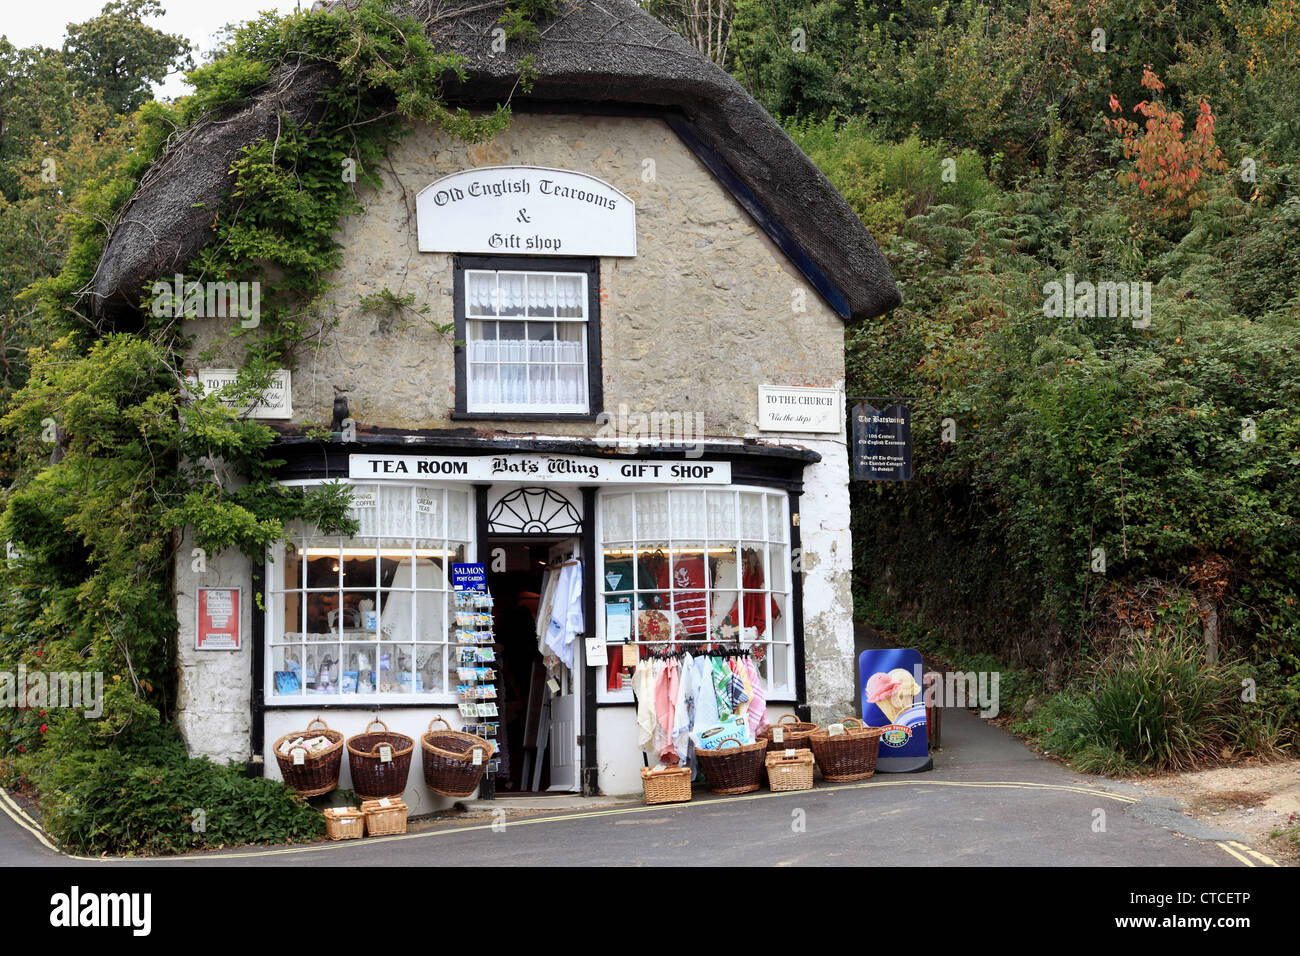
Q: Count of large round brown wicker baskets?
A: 6